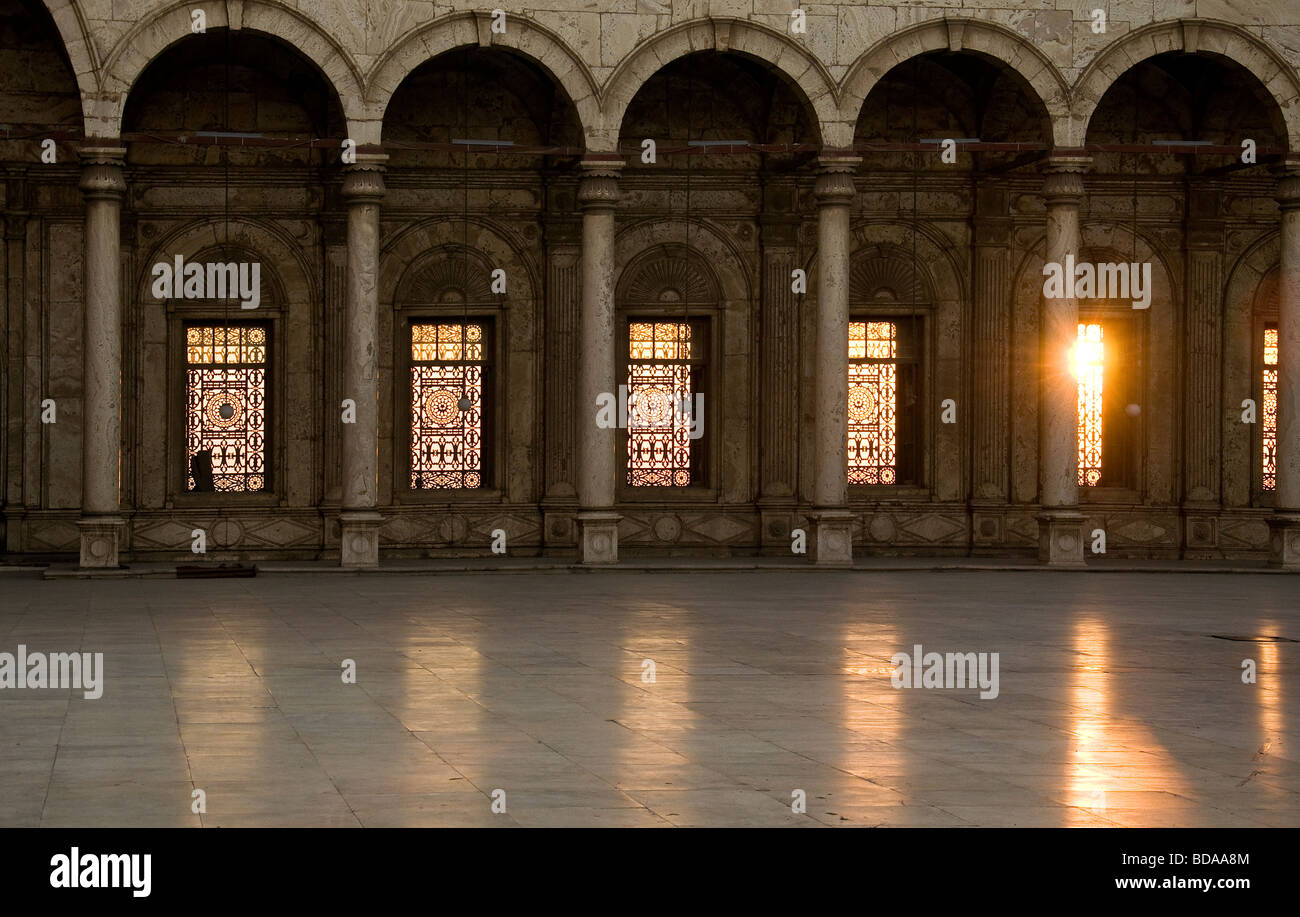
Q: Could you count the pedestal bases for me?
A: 6